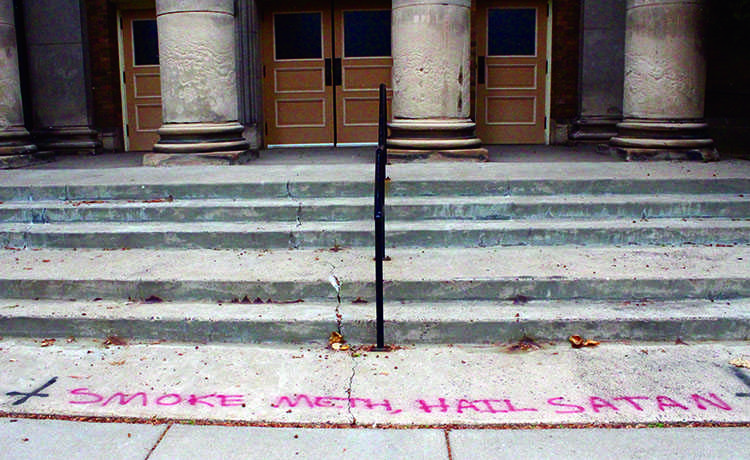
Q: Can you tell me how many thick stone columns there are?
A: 4